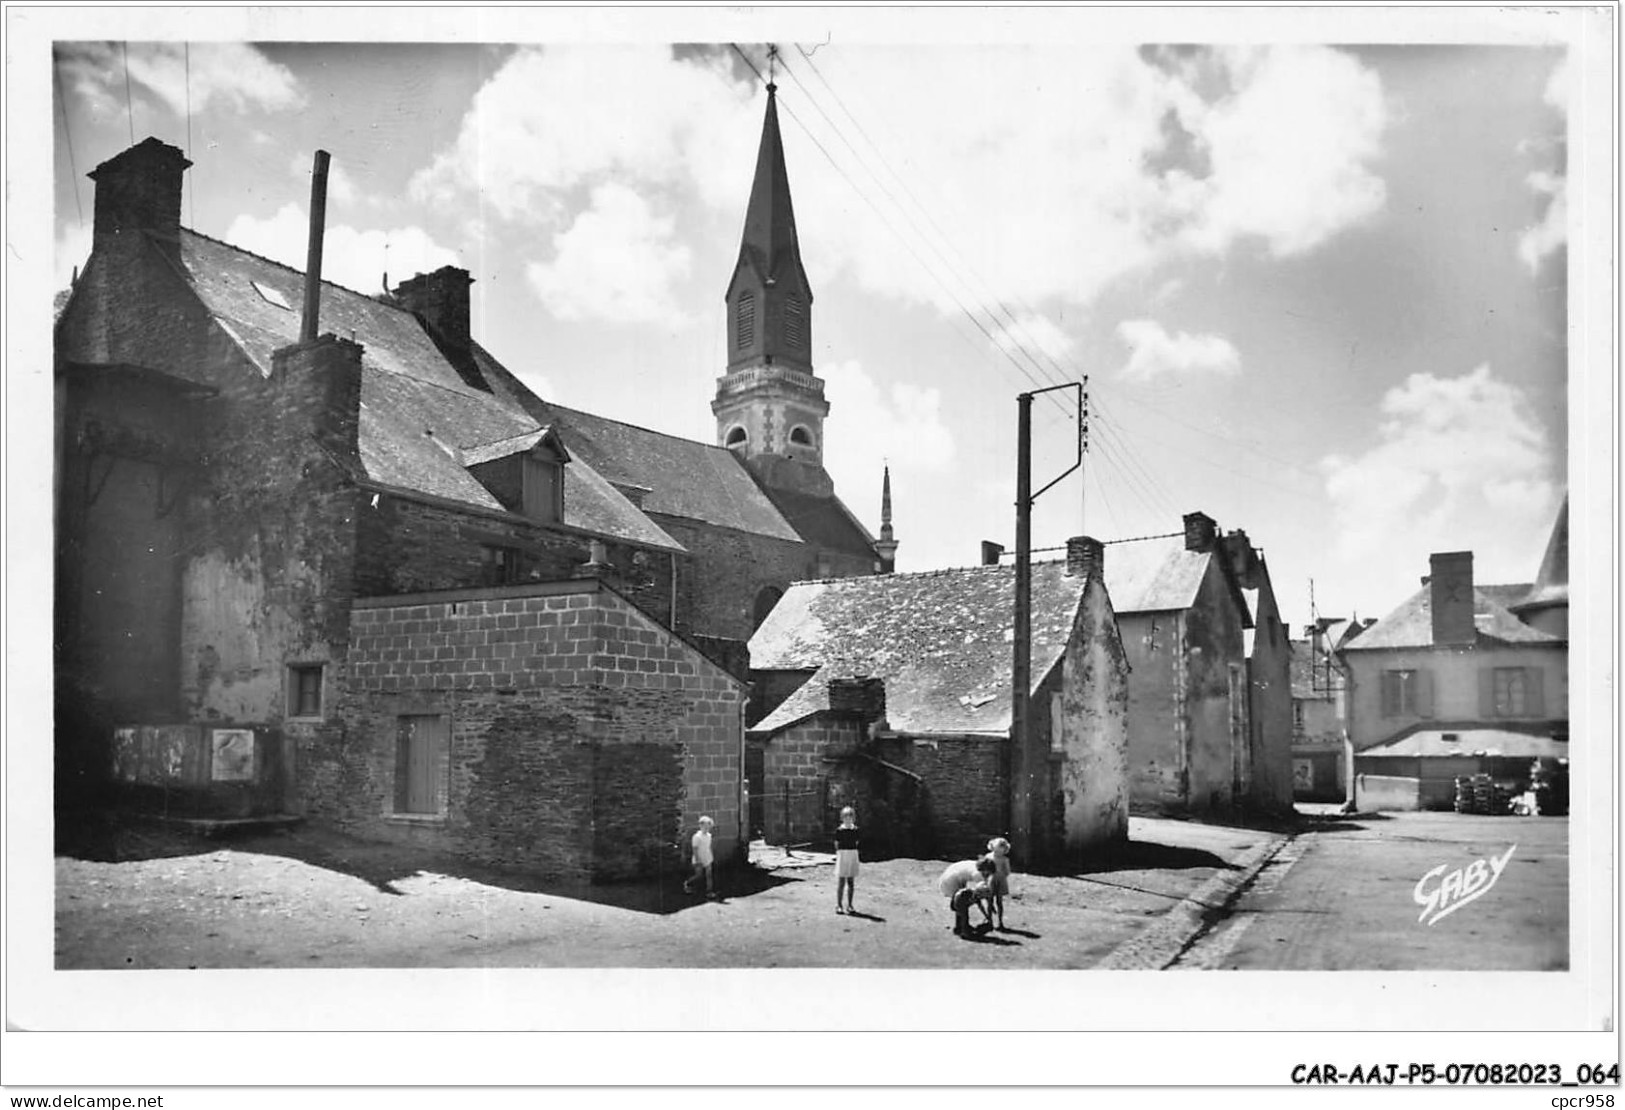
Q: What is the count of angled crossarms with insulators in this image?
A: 1